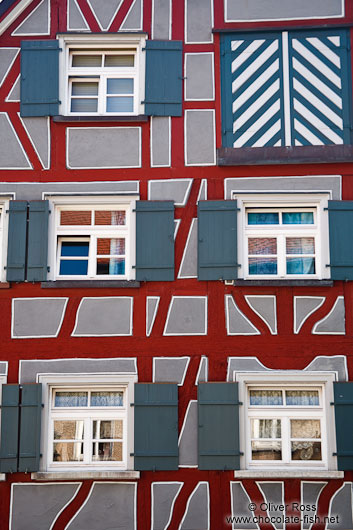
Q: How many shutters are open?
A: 12